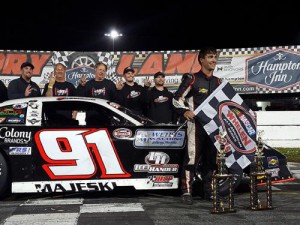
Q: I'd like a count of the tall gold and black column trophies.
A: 2